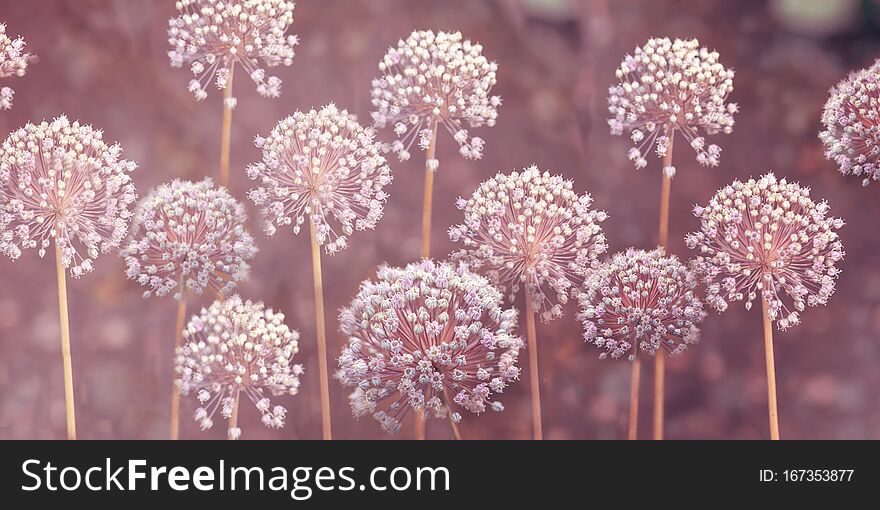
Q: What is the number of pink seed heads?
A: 13